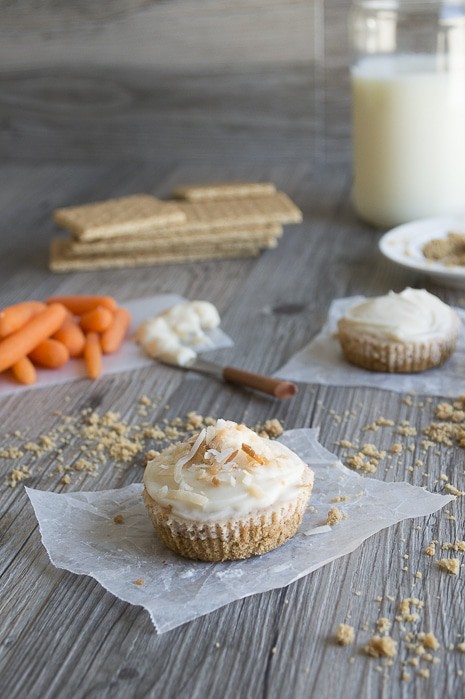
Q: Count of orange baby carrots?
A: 9